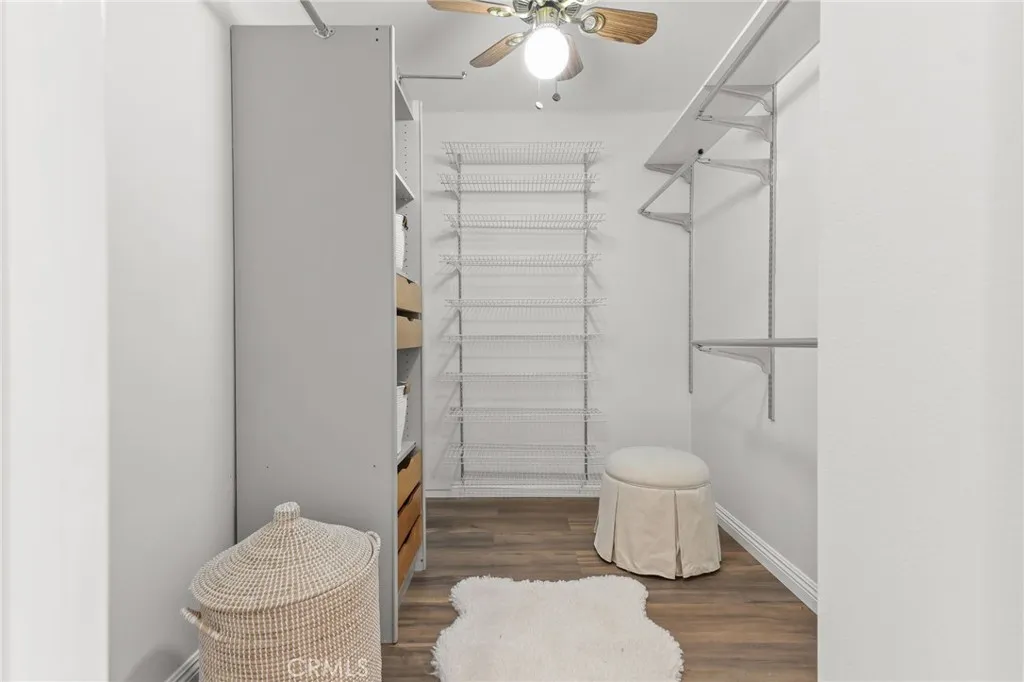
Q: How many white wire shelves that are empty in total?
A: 10